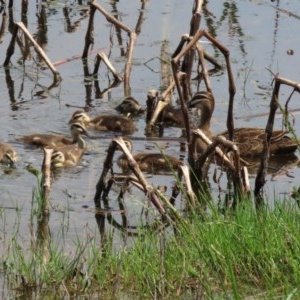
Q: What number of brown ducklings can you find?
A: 6